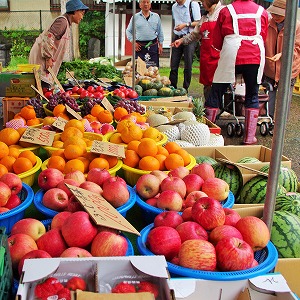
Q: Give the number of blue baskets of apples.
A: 5